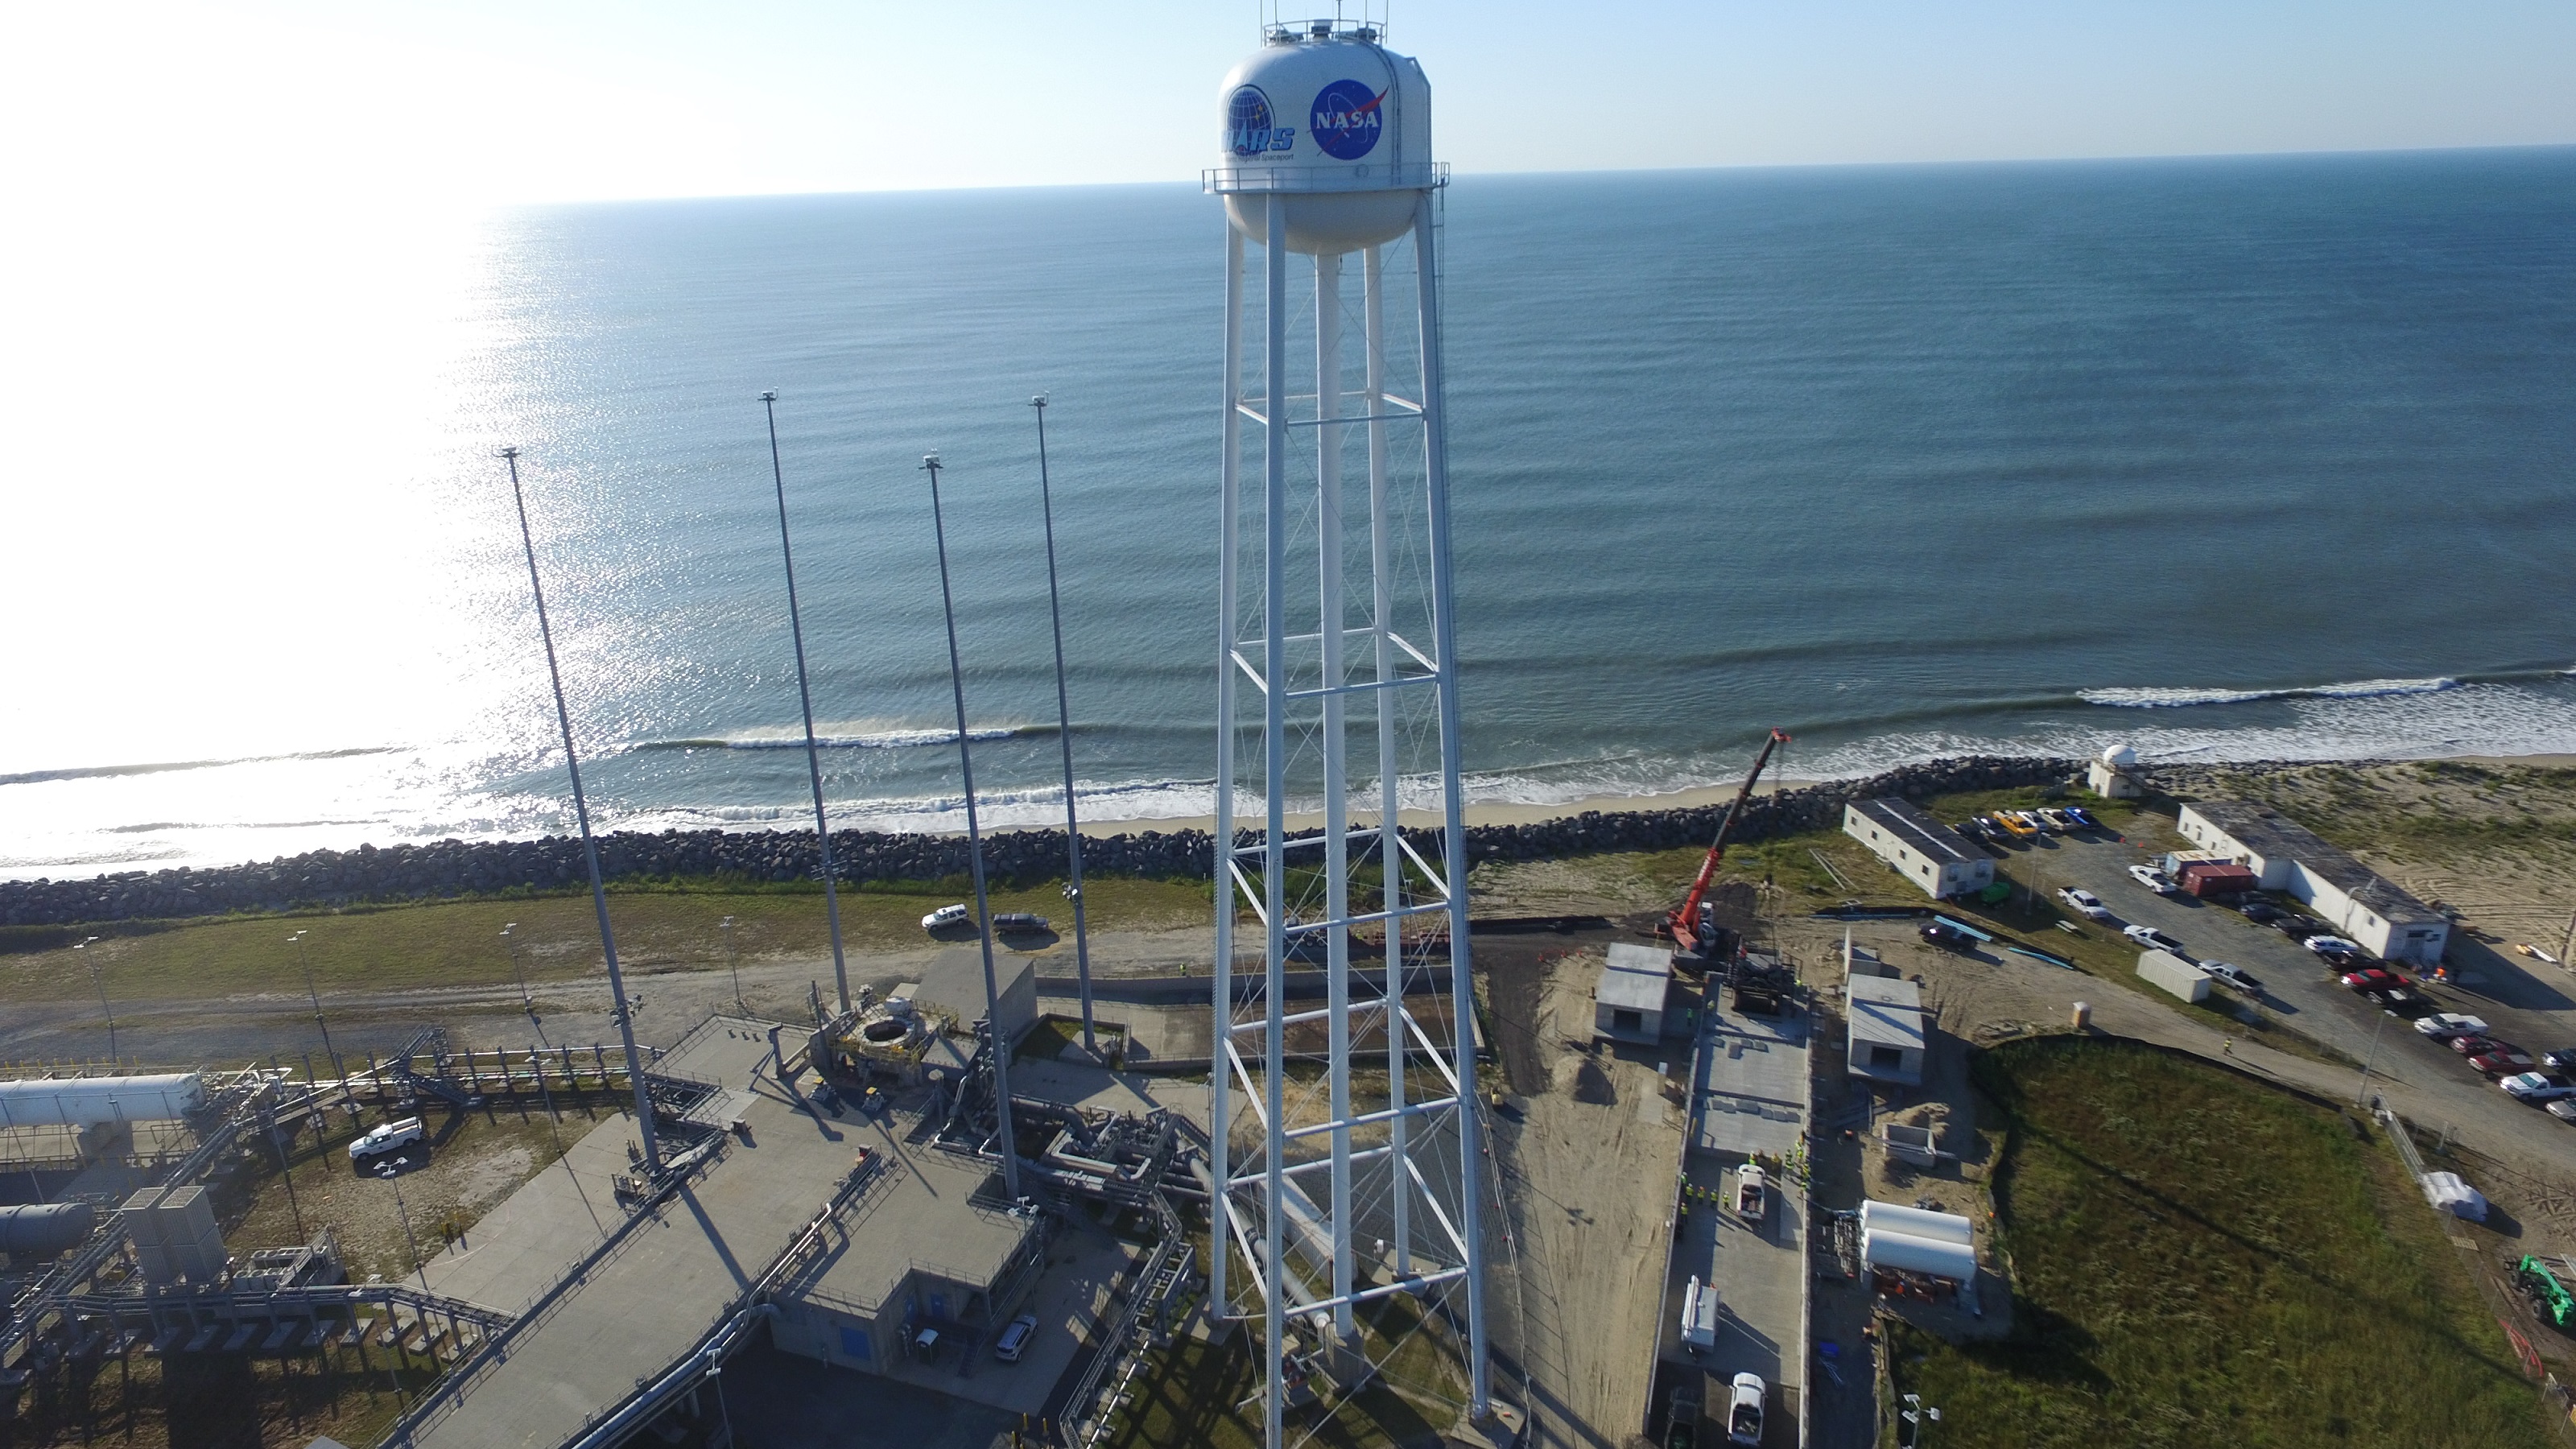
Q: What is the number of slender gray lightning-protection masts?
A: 4